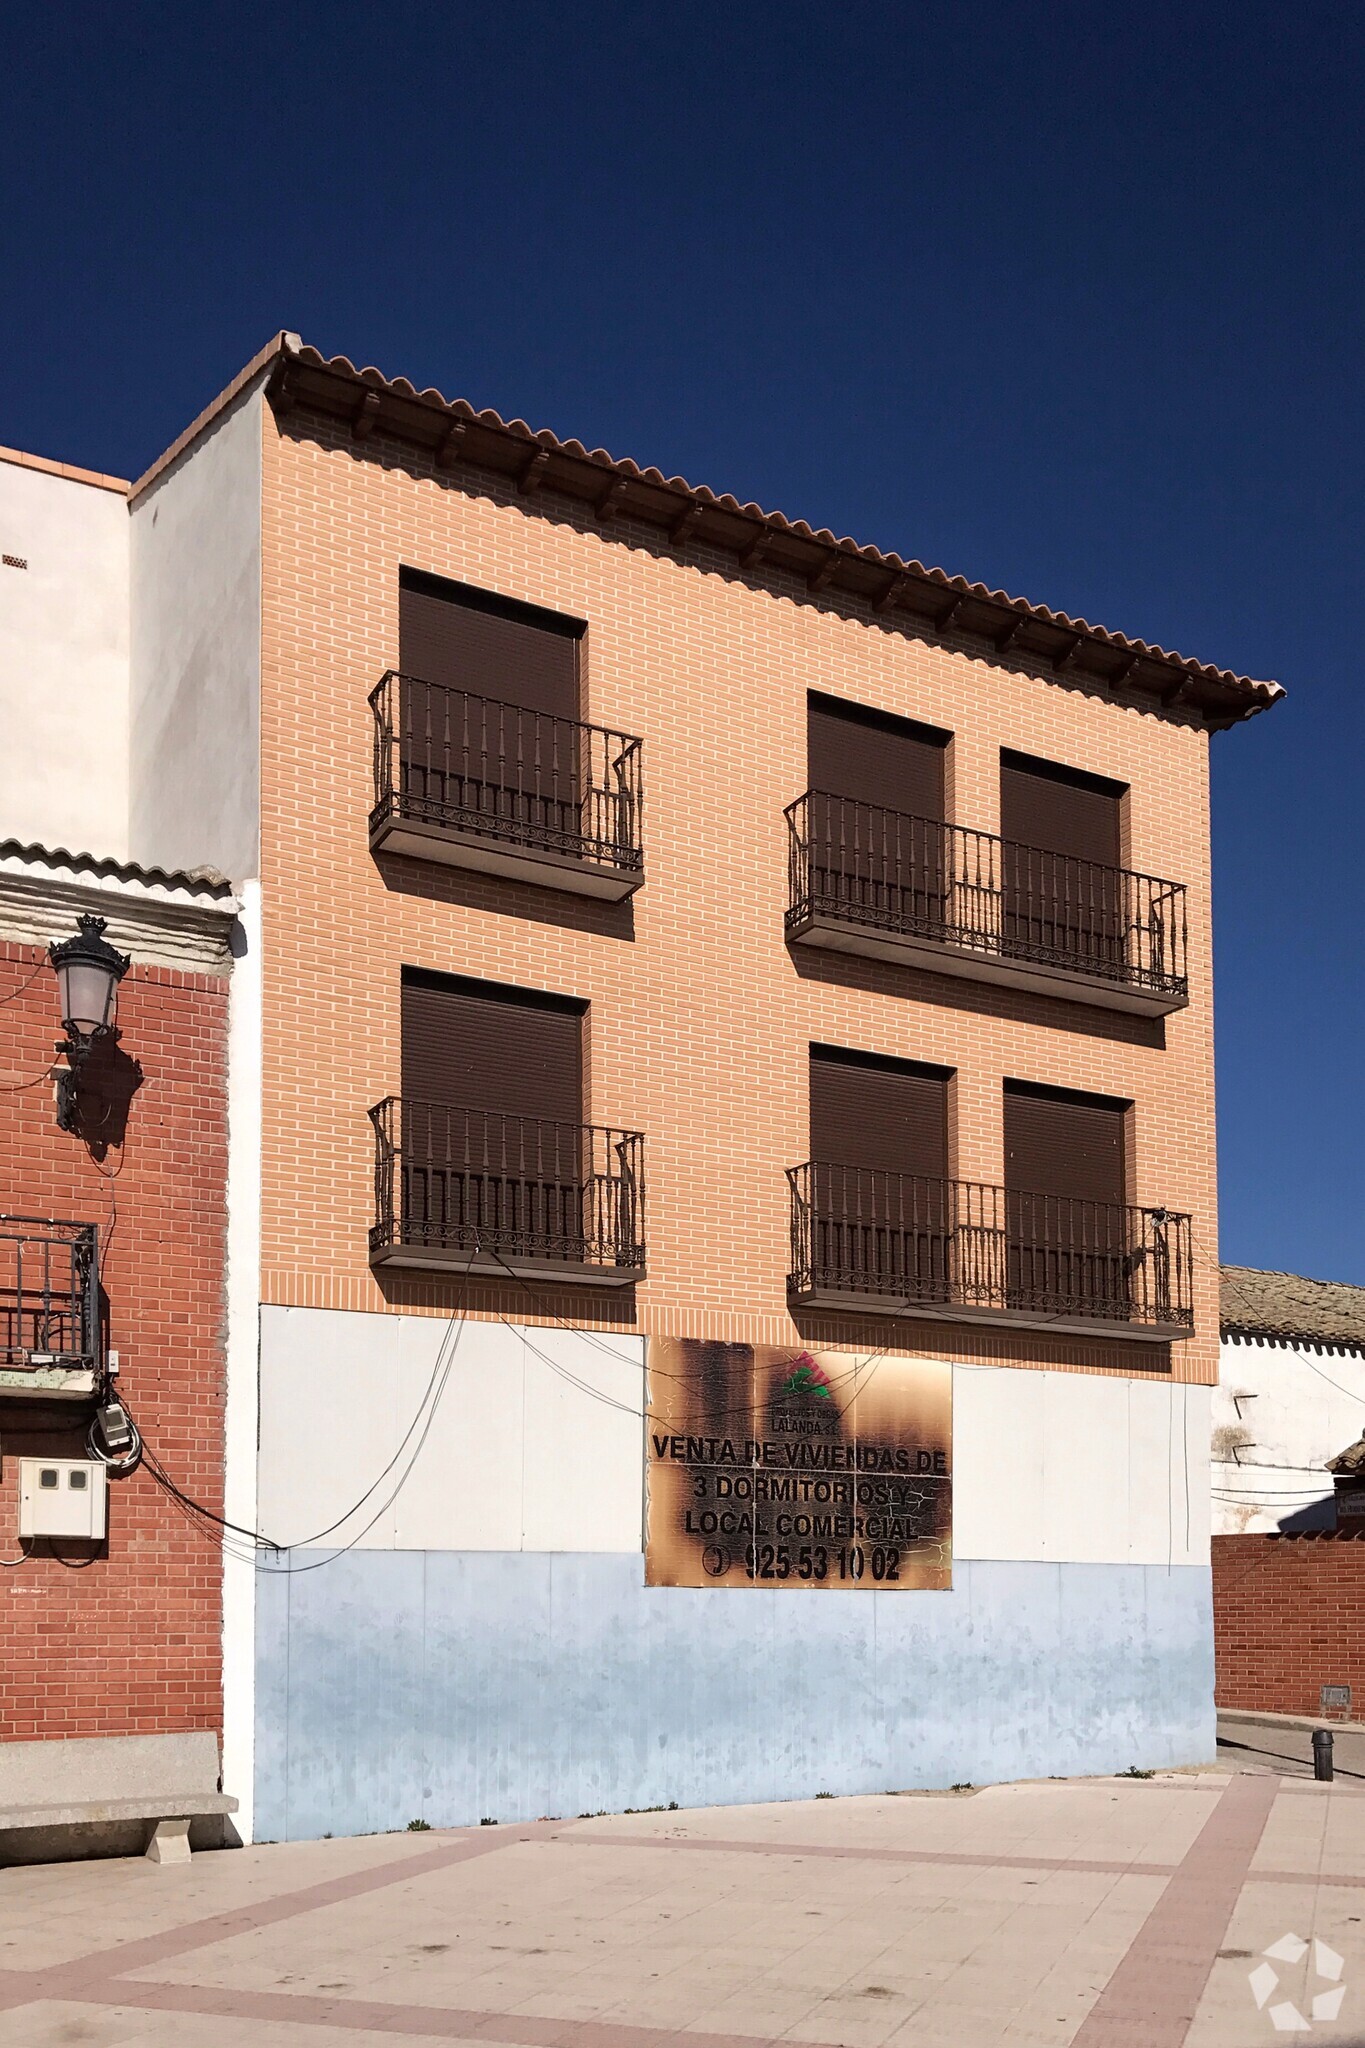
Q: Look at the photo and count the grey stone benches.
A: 1